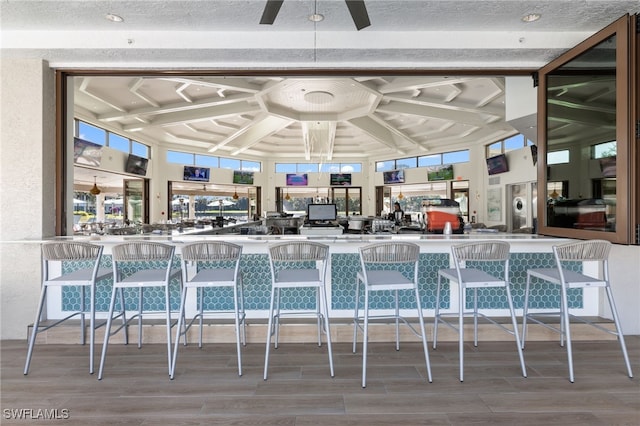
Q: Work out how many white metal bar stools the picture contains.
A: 7